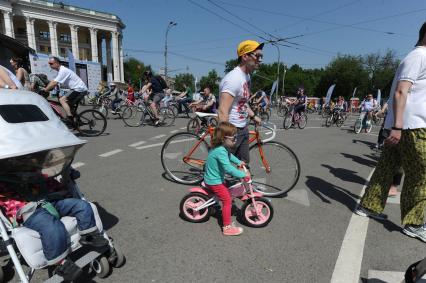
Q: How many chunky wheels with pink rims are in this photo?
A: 2